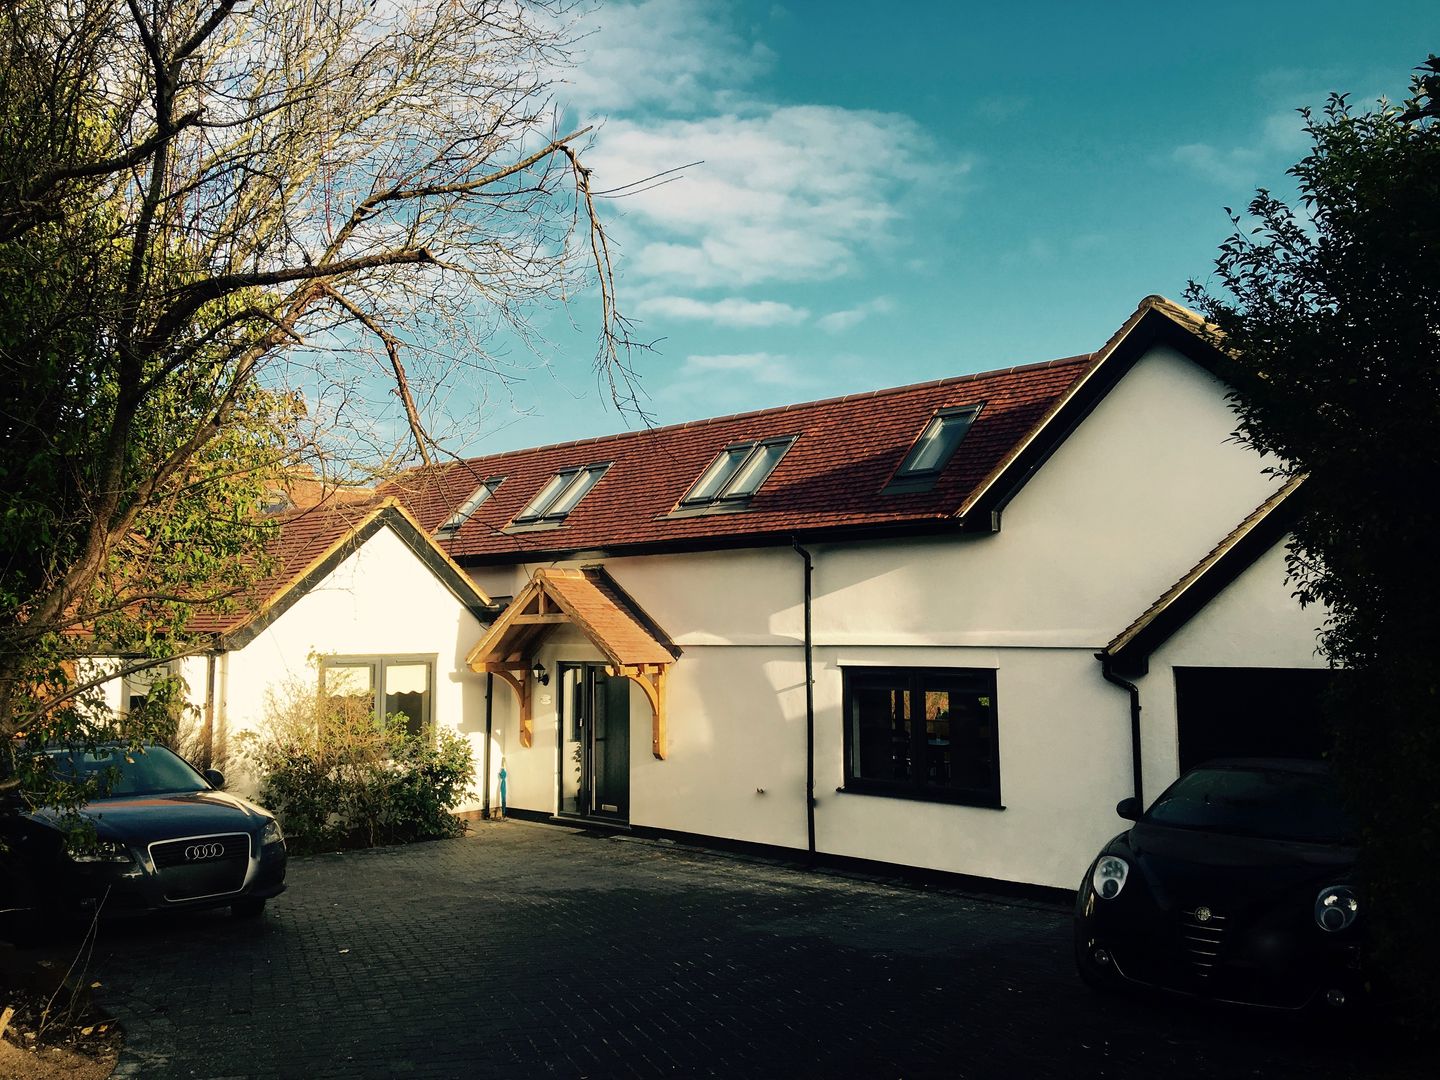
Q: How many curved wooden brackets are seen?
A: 2